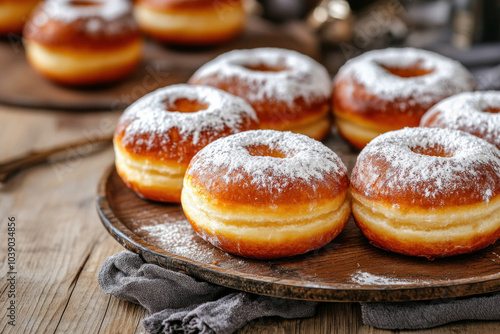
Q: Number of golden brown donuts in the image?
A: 9